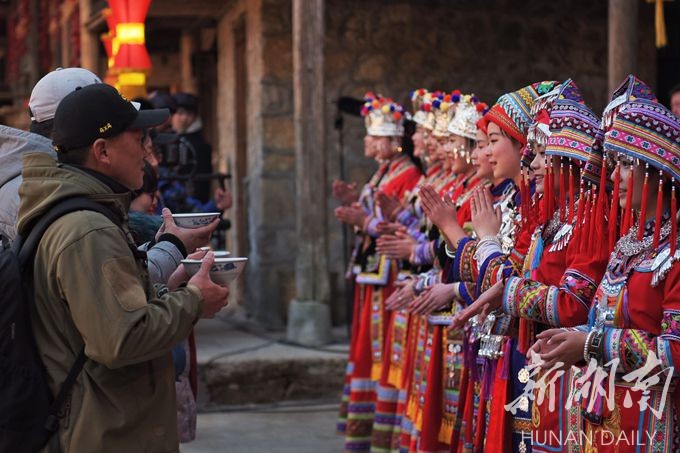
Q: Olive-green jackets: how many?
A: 1